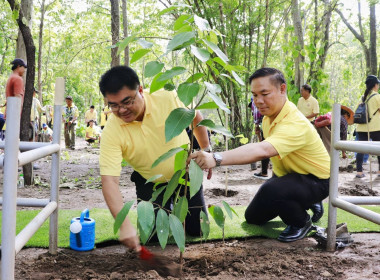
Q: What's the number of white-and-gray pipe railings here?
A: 2